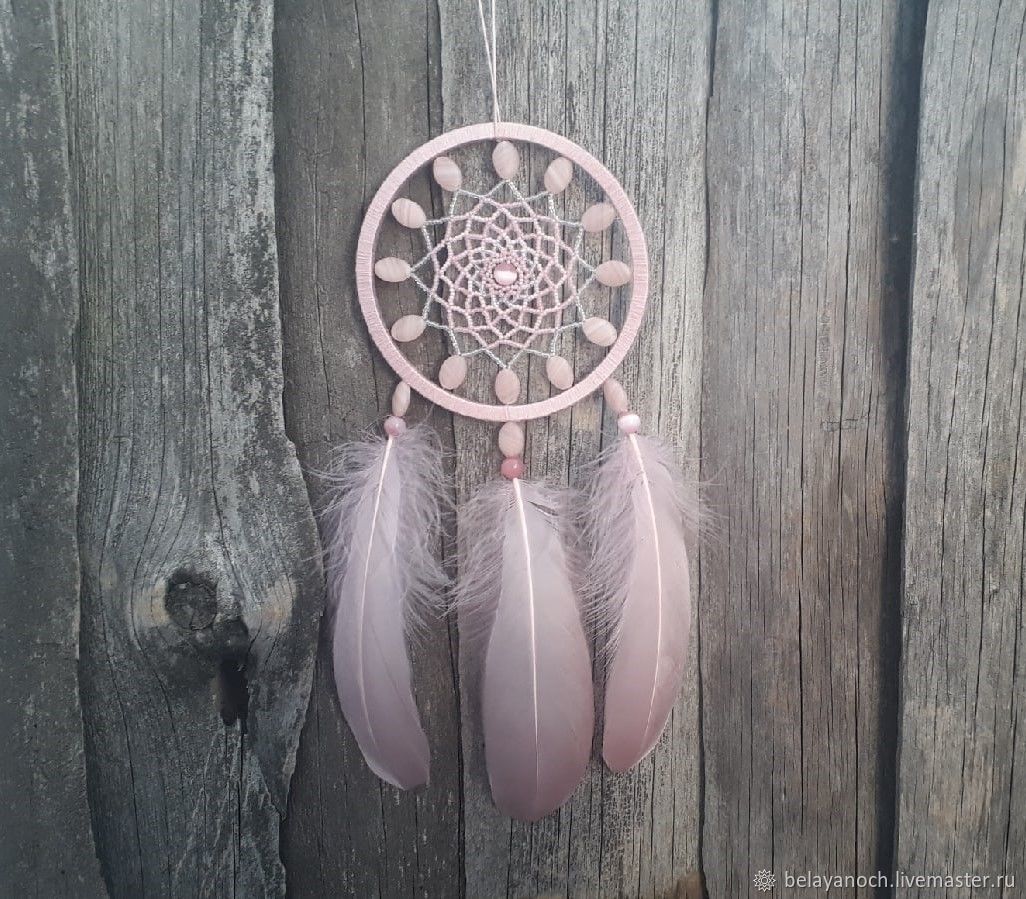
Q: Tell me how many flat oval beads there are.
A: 15